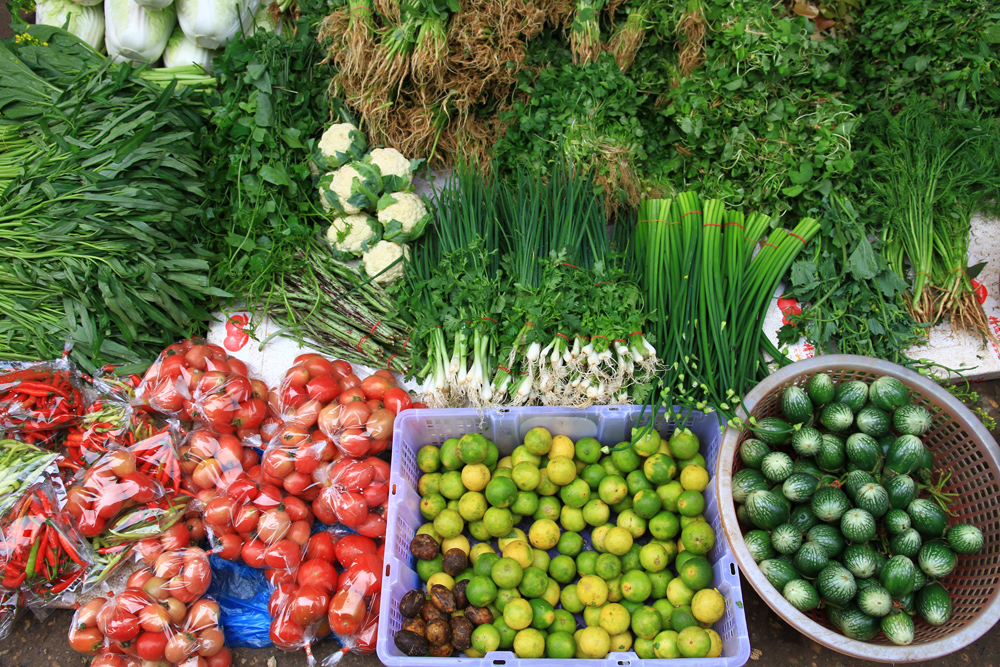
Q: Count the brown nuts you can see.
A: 12